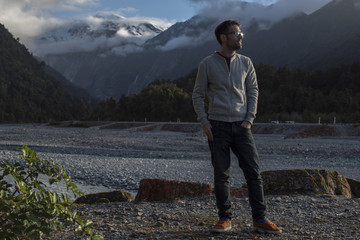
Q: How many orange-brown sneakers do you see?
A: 2